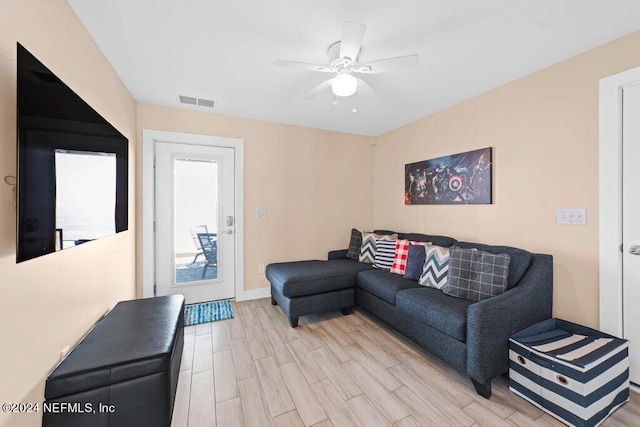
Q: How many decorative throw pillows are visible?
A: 7